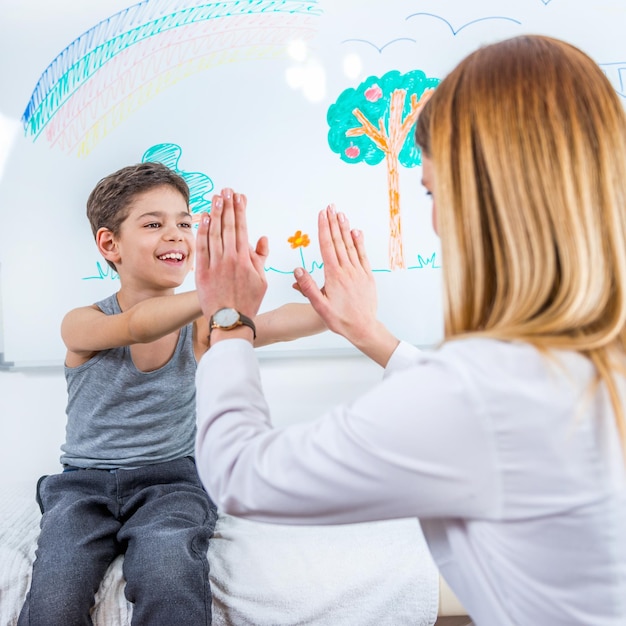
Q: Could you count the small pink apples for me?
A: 2